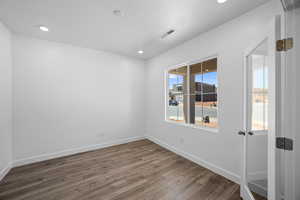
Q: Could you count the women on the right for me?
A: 0